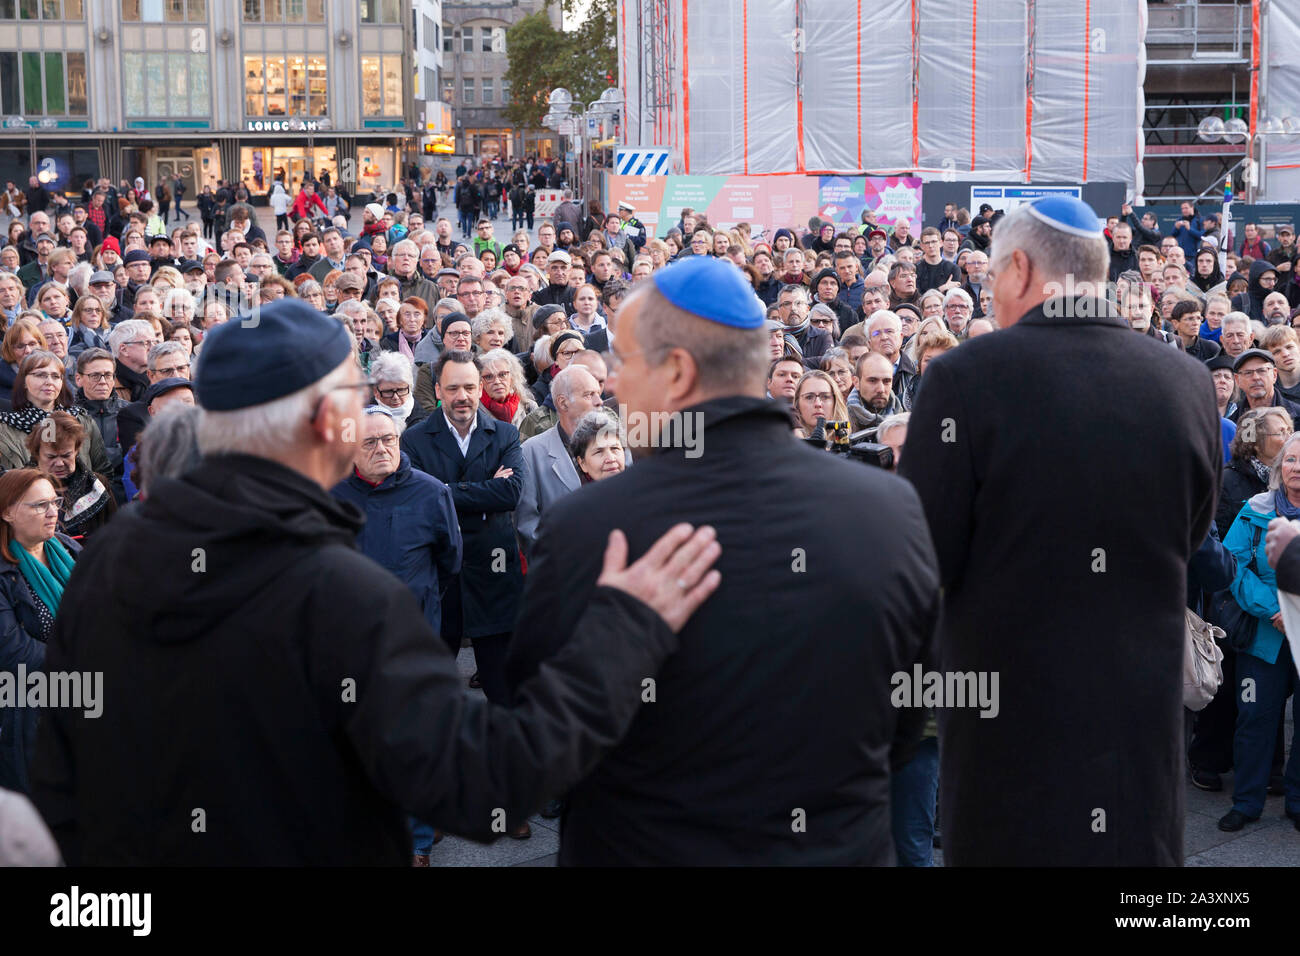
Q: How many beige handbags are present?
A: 1